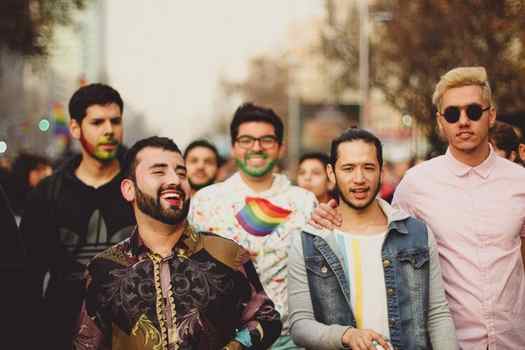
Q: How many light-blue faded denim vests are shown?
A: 1